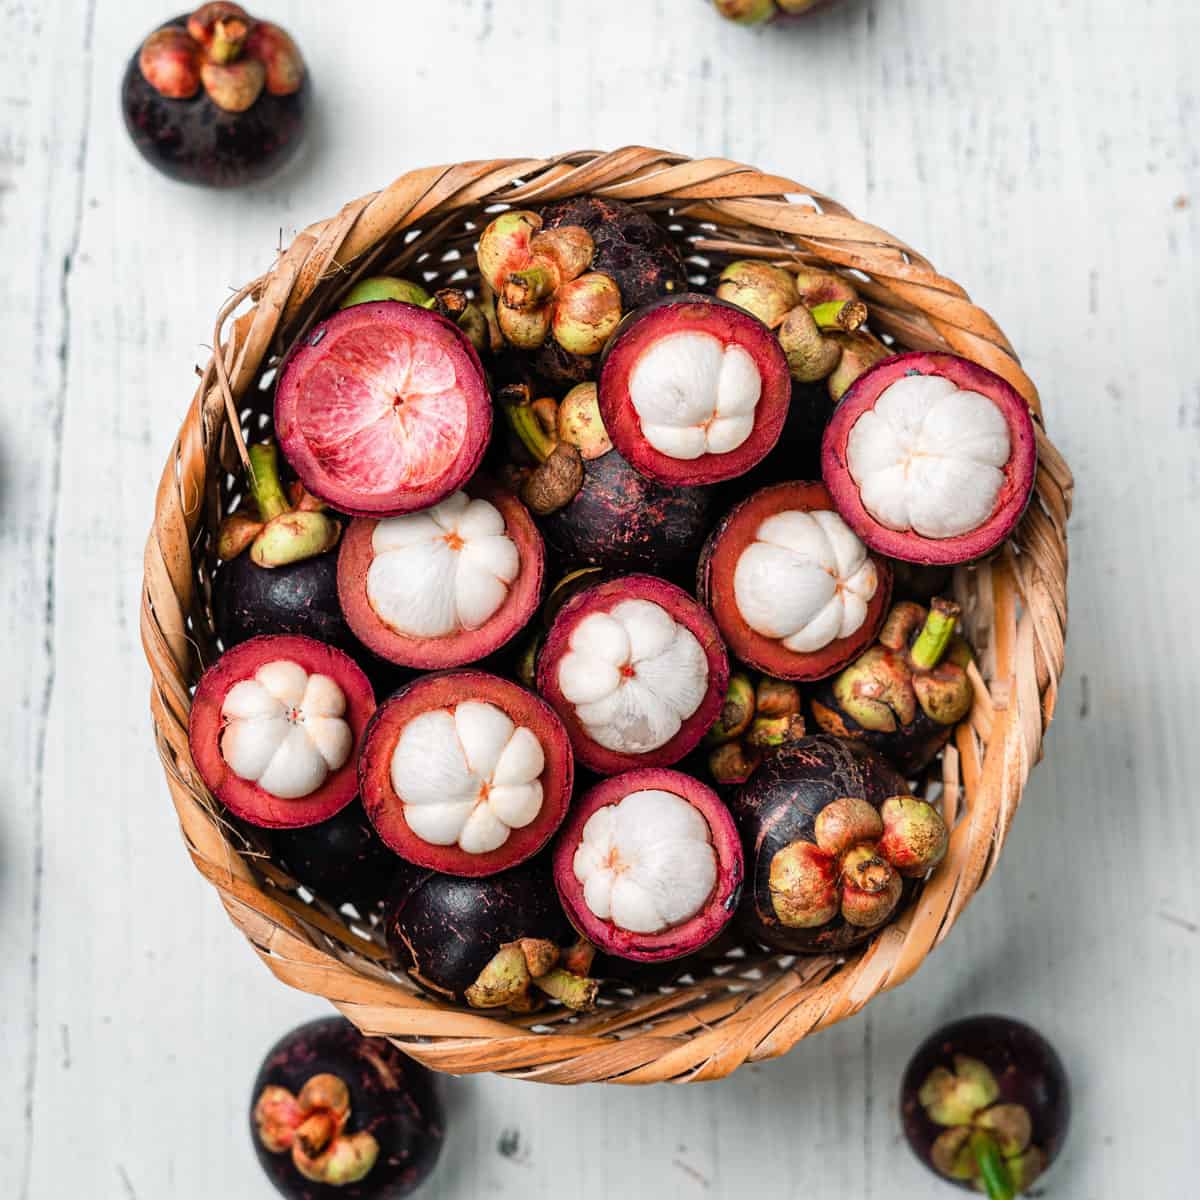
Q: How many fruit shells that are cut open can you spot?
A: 9